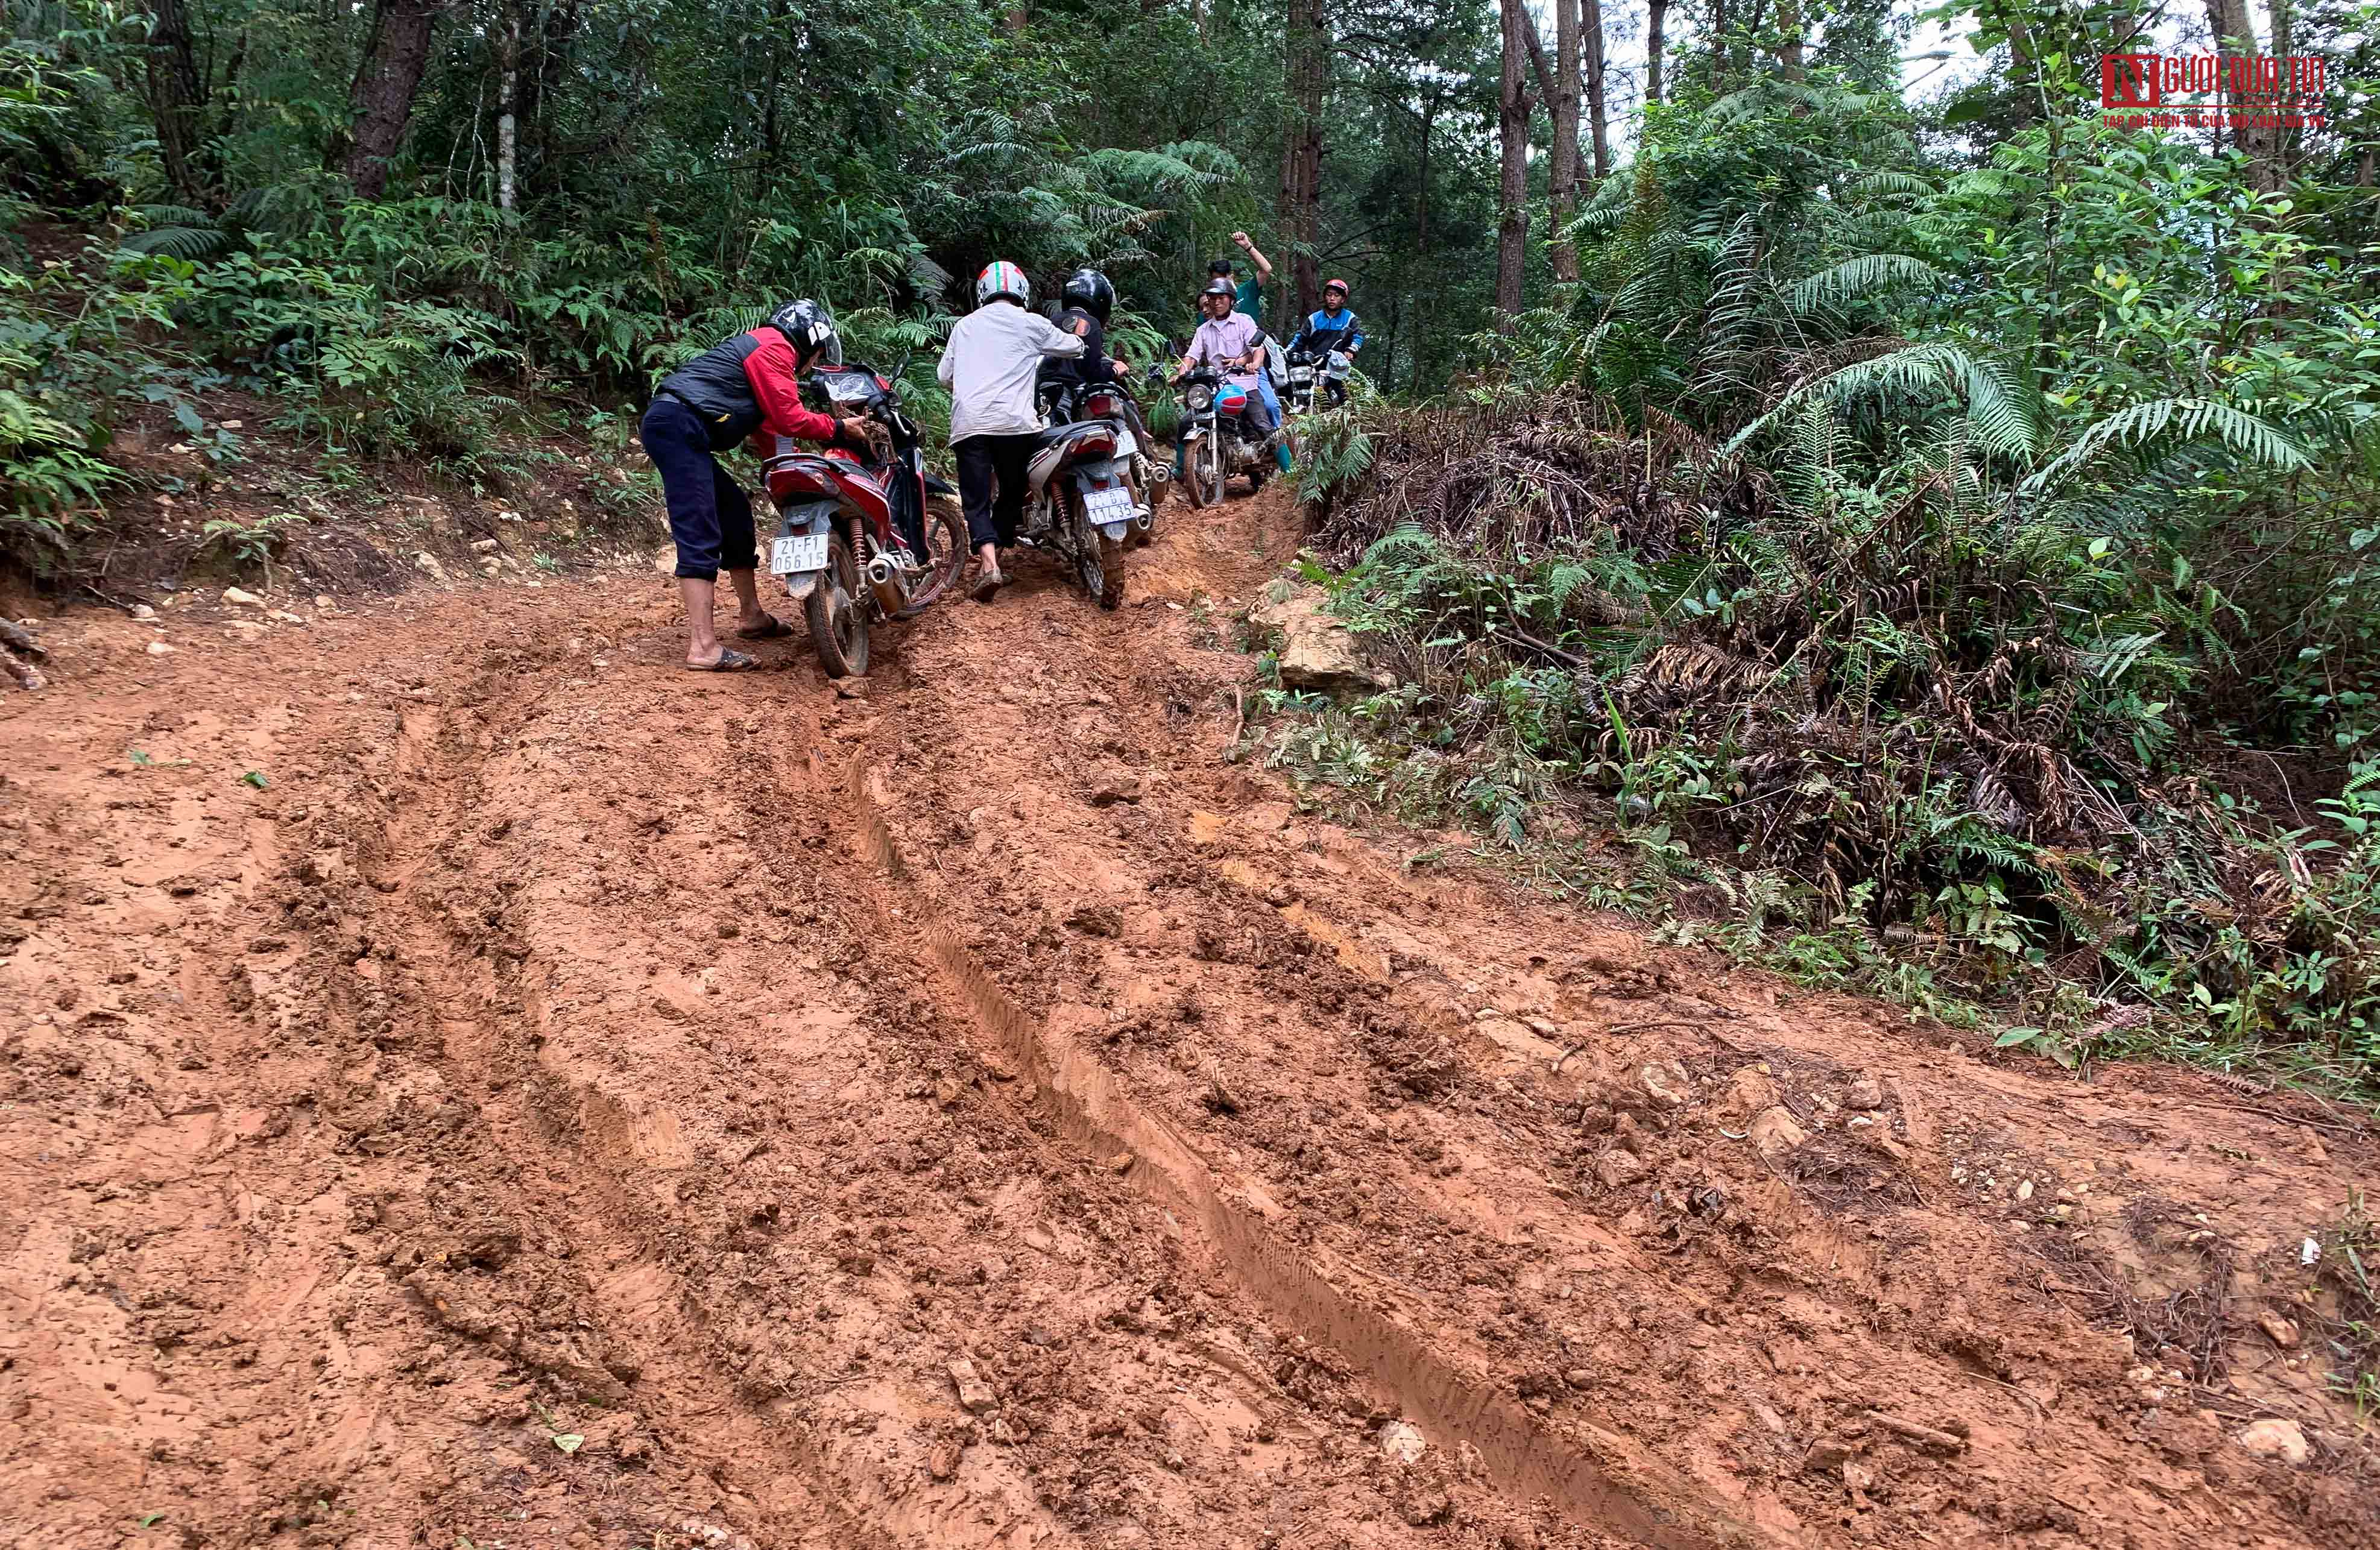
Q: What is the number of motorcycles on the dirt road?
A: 5